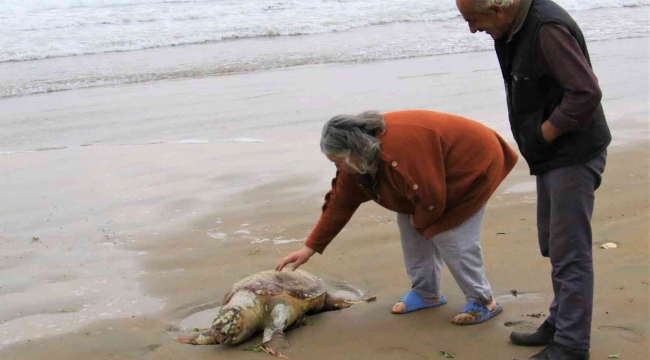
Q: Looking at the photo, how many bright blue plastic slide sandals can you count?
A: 2